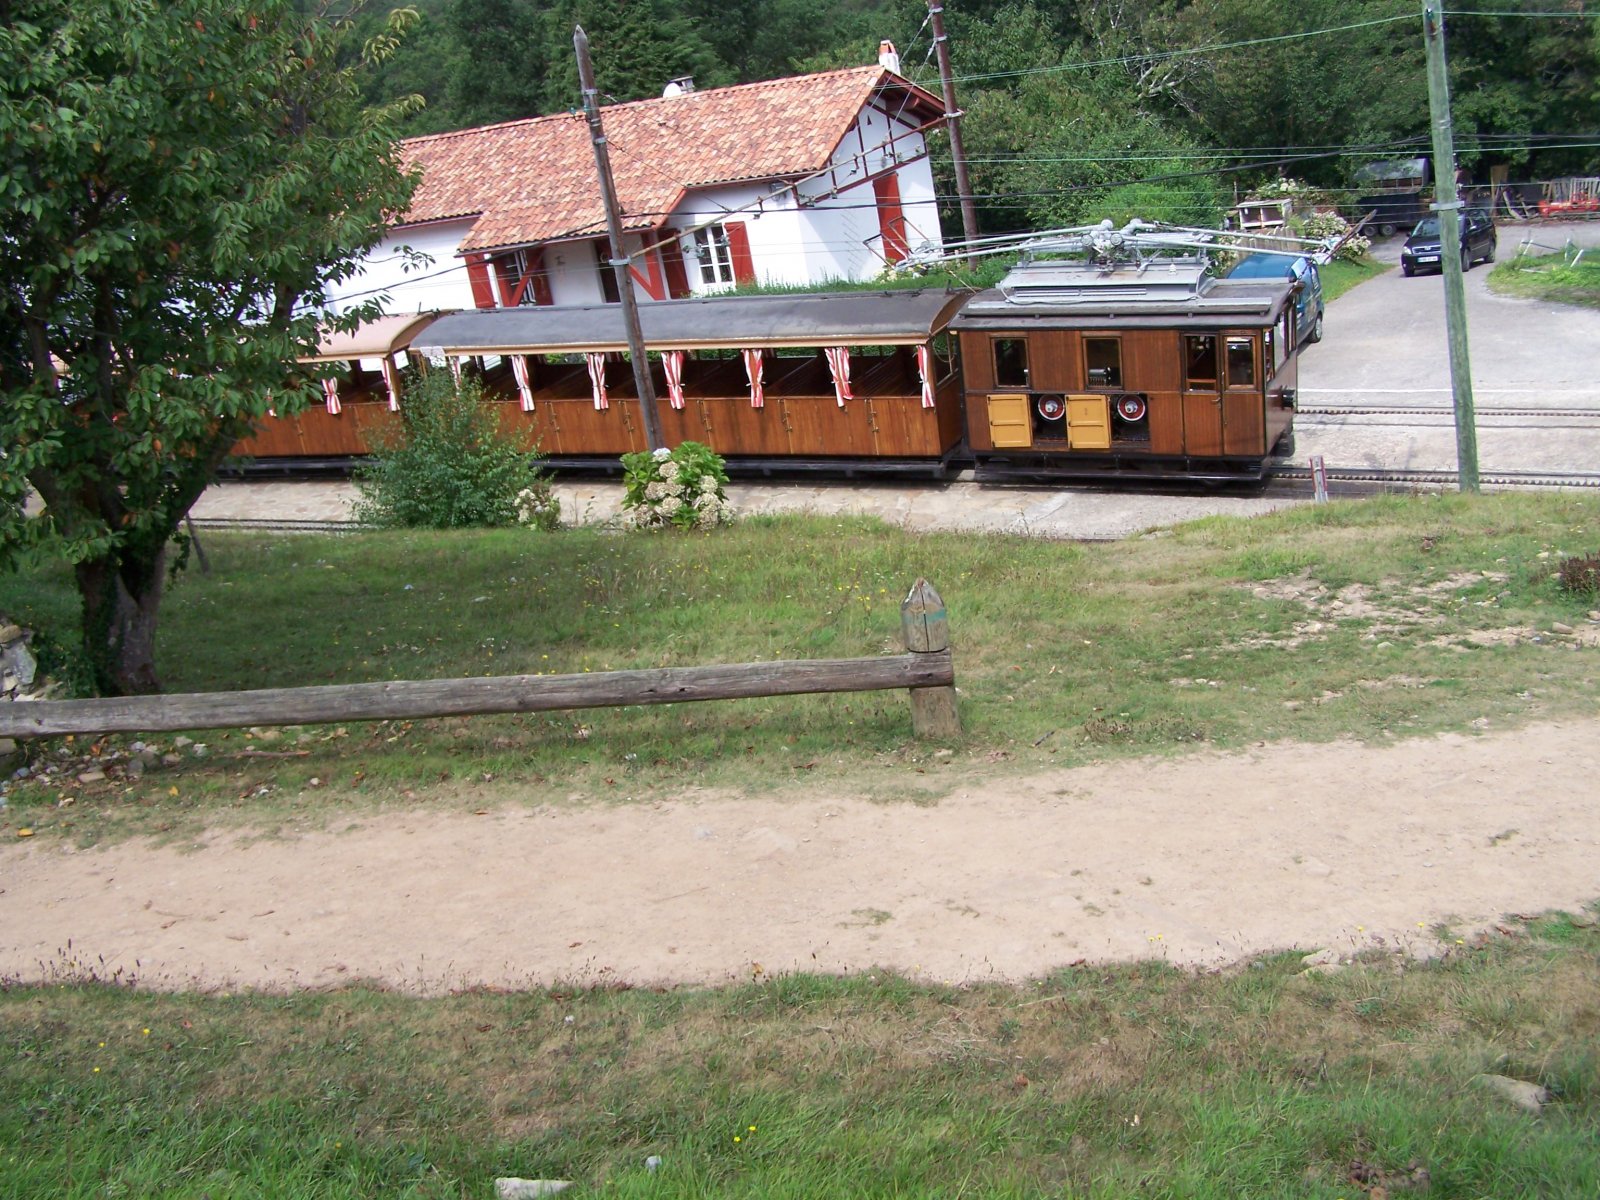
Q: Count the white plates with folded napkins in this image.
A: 0